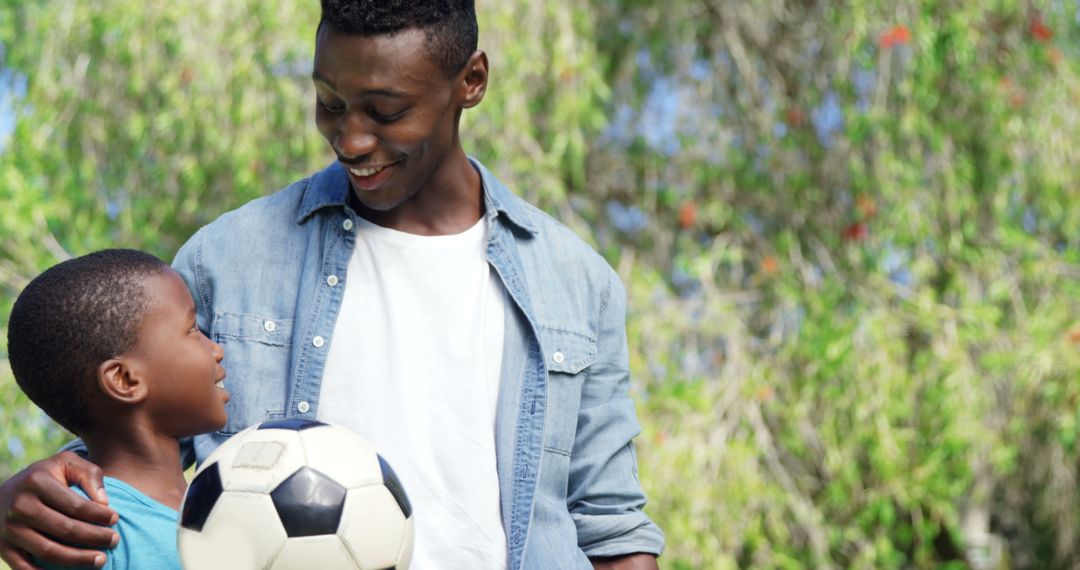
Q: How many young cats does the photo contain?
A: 0